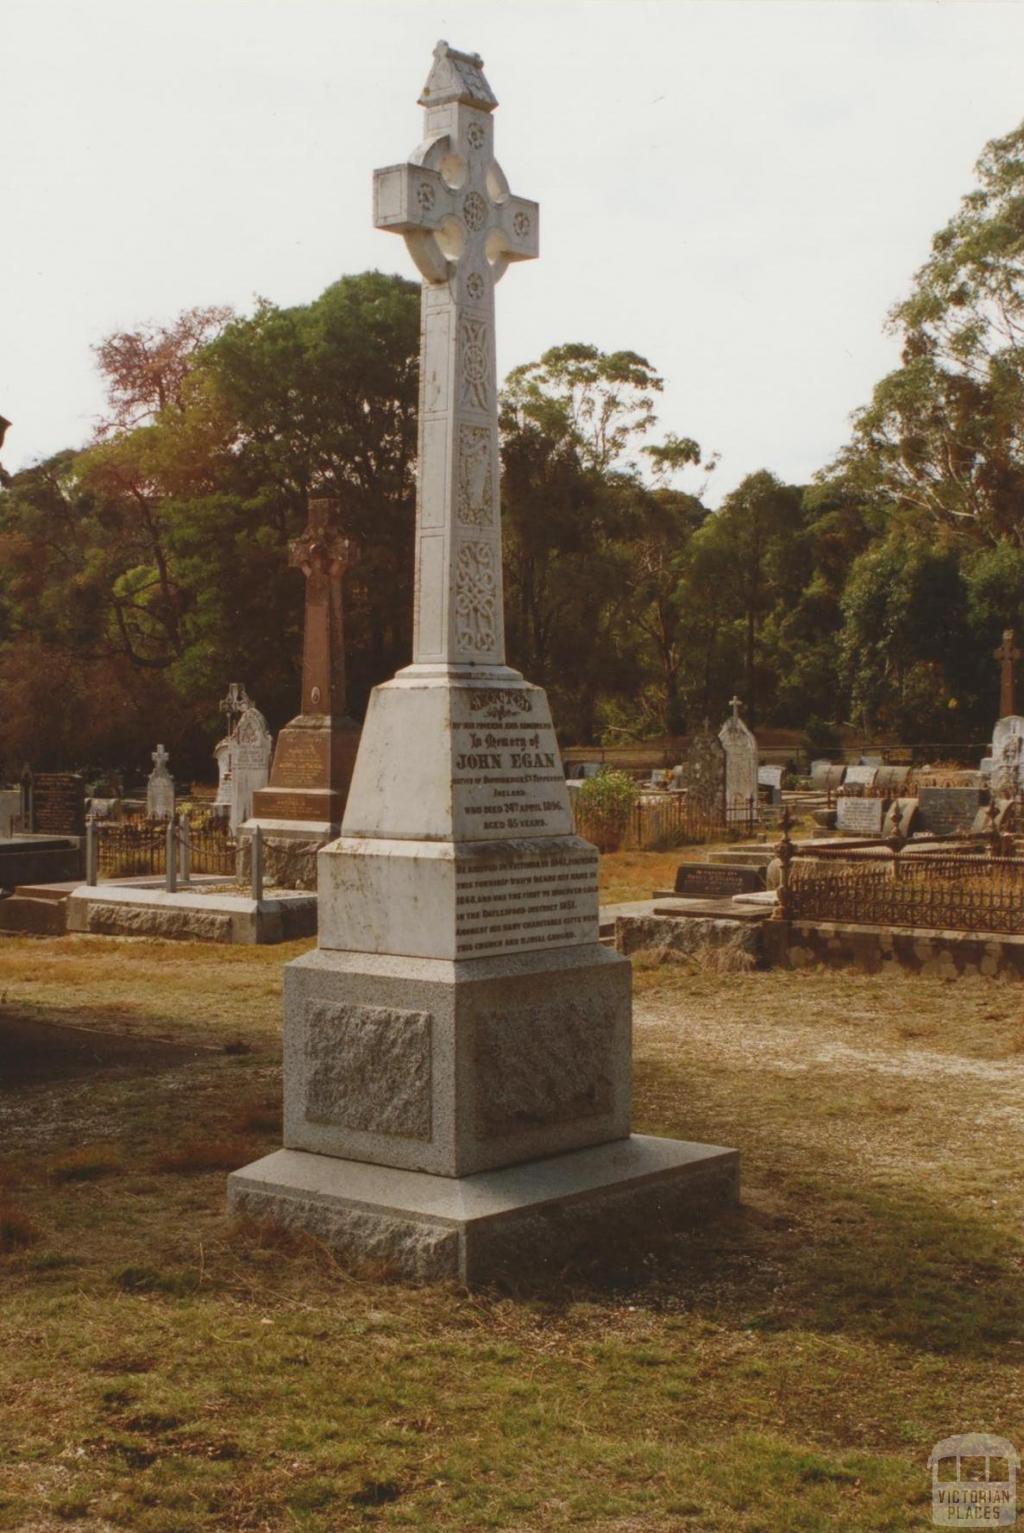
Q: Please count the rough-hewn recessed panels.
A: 2